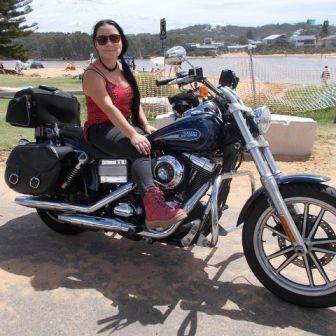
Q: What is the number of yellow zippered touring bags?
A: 0